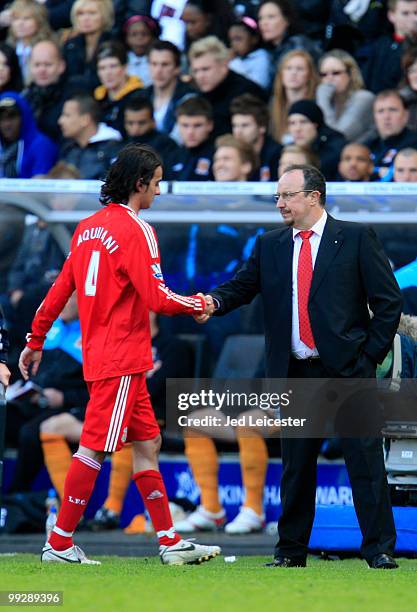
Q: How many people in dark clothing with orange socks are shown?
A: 2